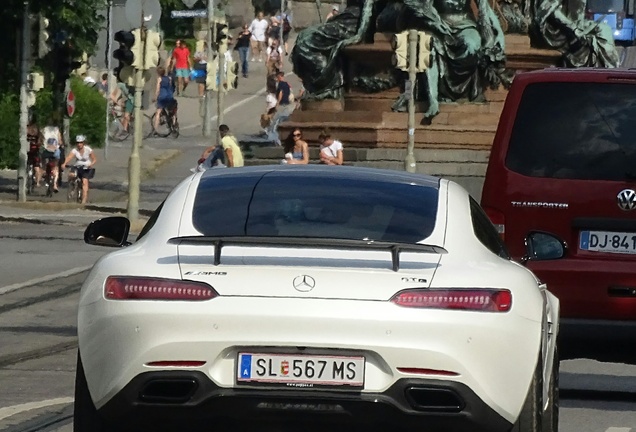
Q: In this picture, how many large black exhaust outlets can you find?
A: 2